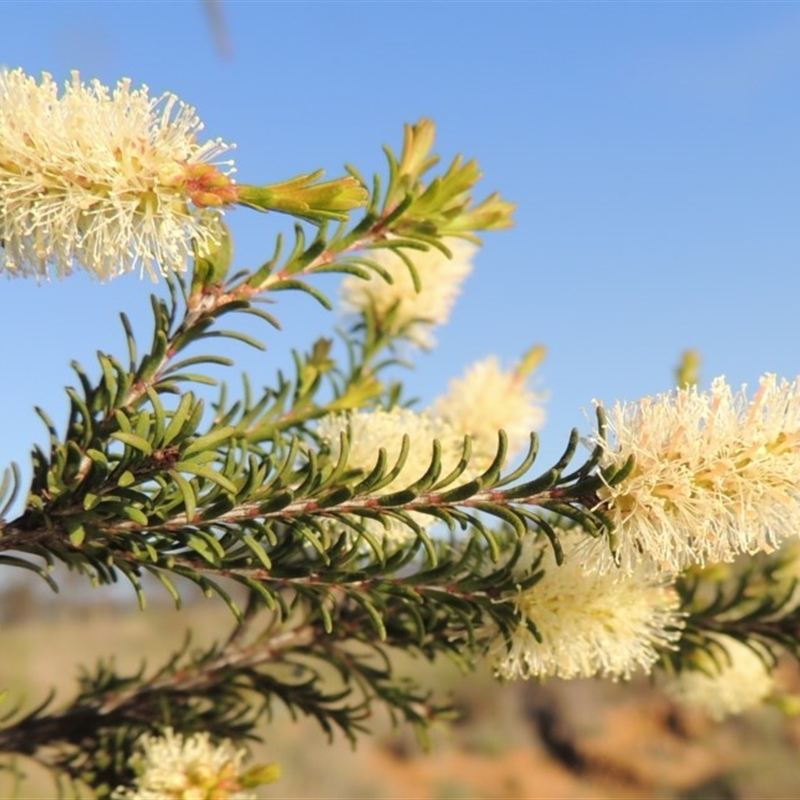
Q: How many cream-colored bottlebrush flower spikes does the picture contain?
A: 8